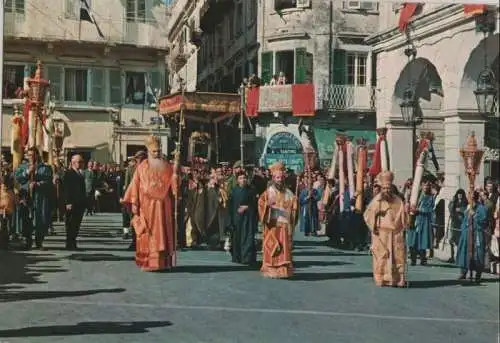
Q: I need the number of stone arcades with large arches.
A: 2